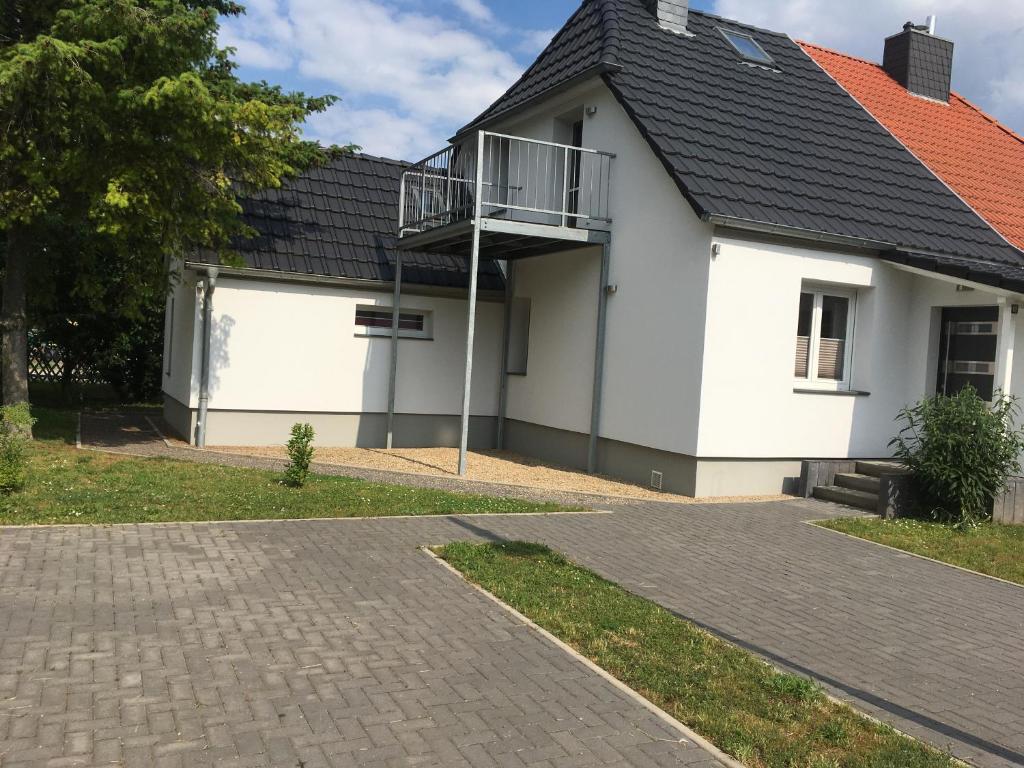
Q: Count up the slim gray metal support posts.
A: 4